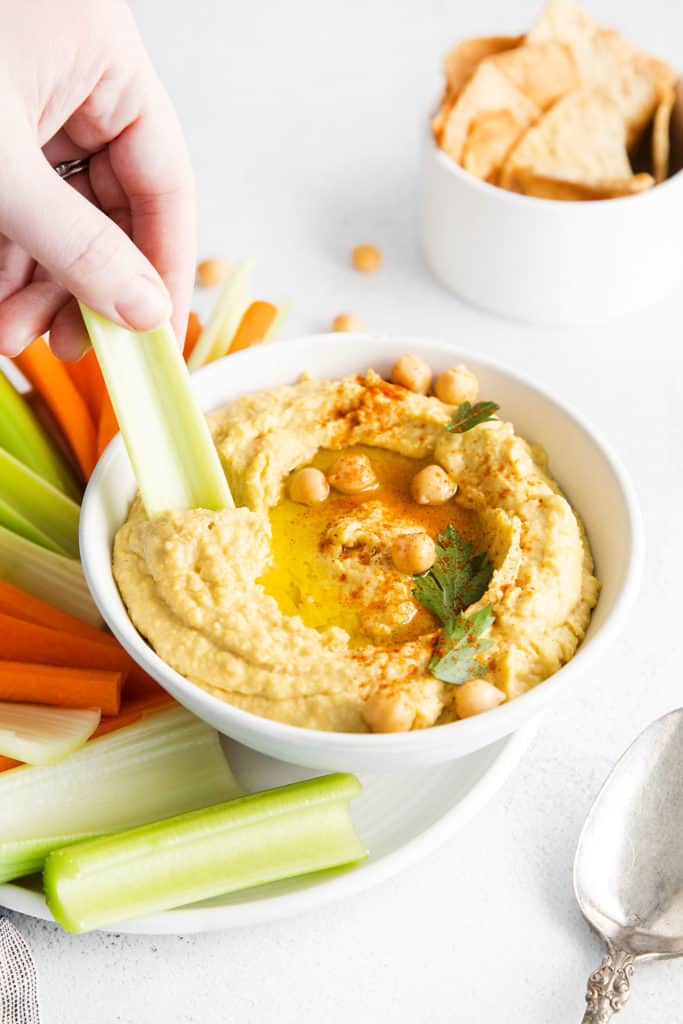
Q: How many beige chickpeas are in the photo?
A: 11